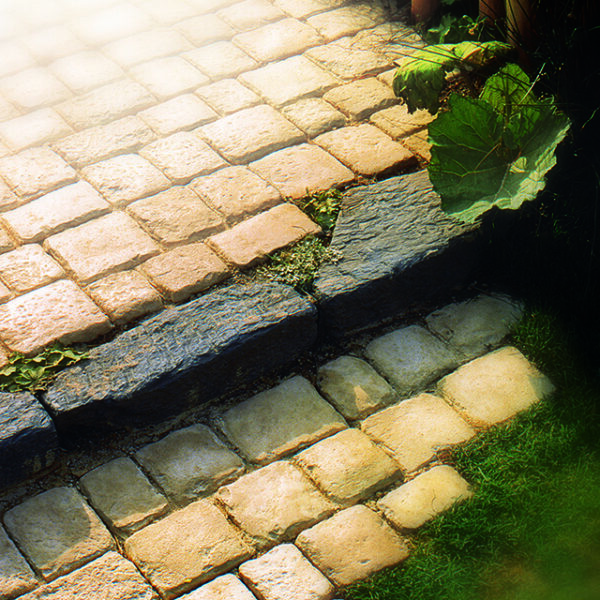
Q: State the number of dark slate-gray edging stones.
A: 3